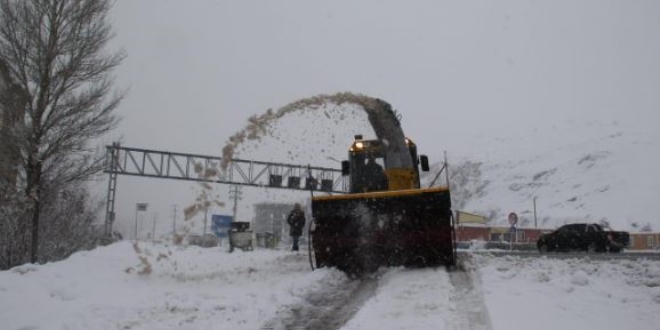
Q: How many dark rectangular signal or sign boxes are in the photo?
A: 4